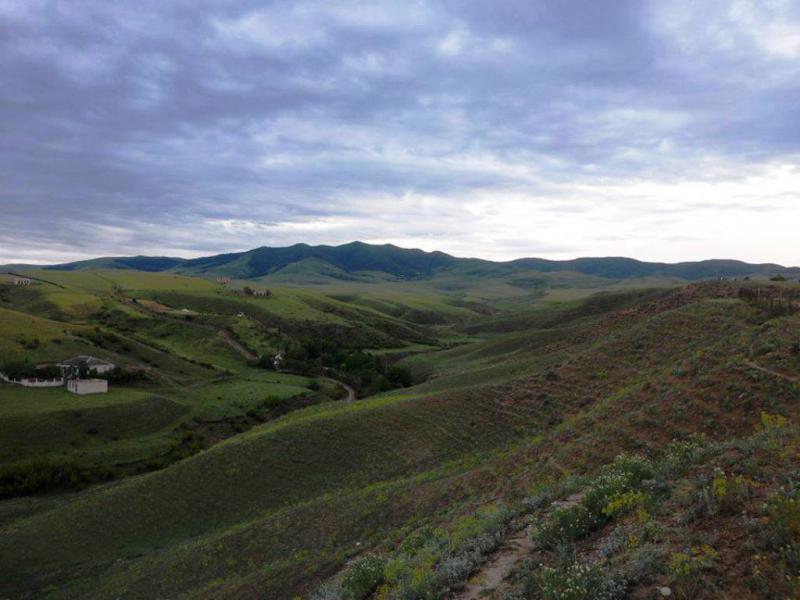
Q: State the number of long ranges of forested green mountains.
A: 1